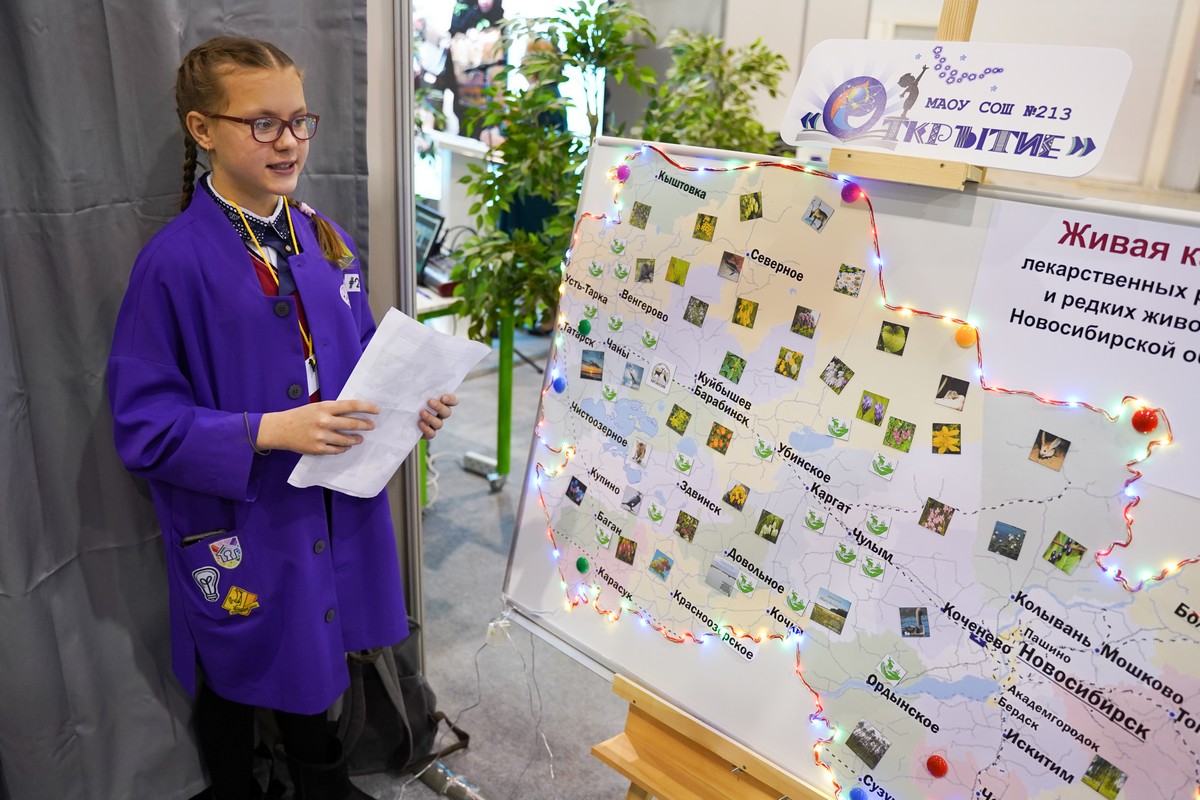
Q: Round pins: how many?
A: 9